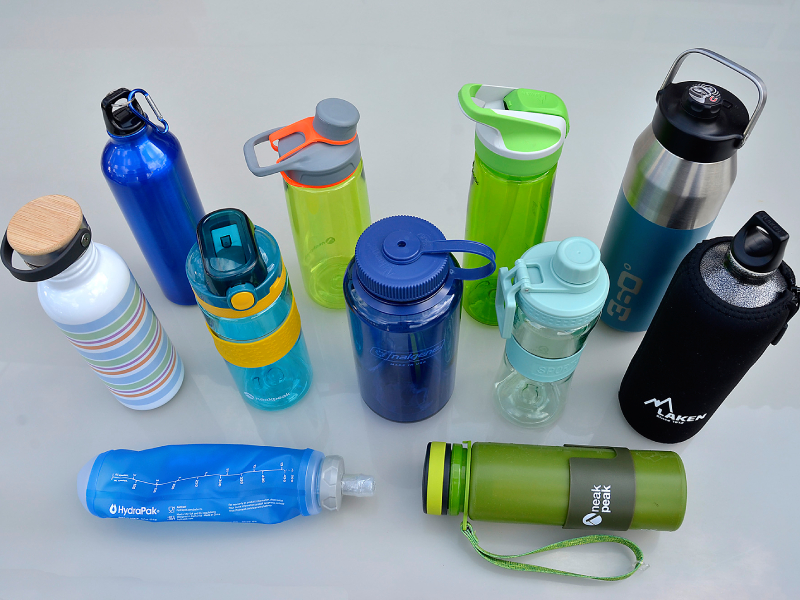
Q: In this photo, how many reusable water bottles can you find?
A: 11